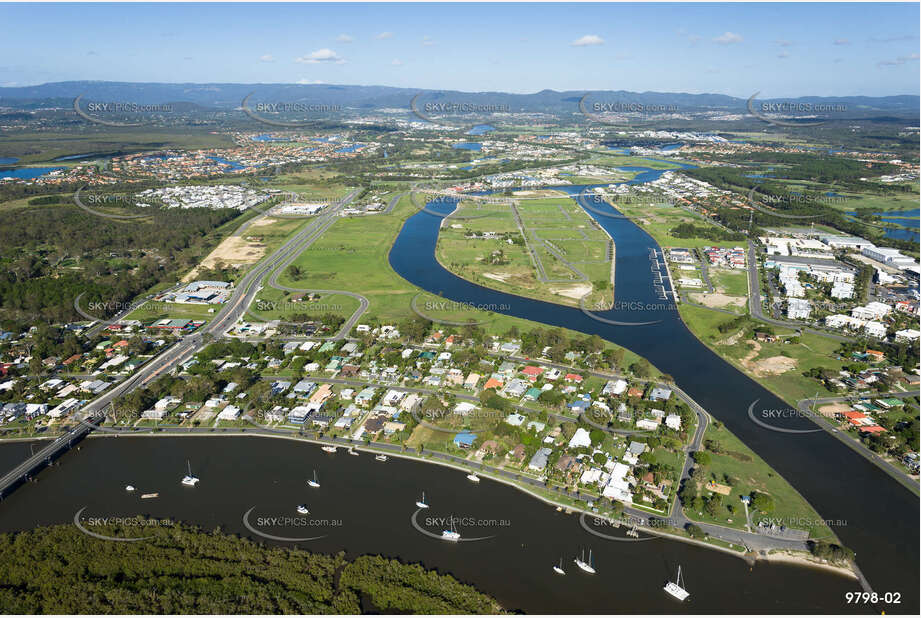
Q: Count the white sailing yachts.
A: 7